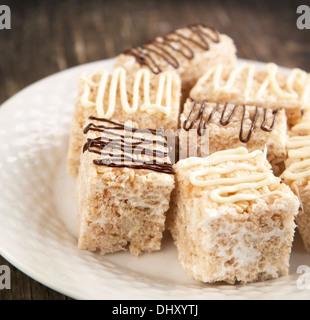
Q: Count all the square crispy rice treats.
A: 7